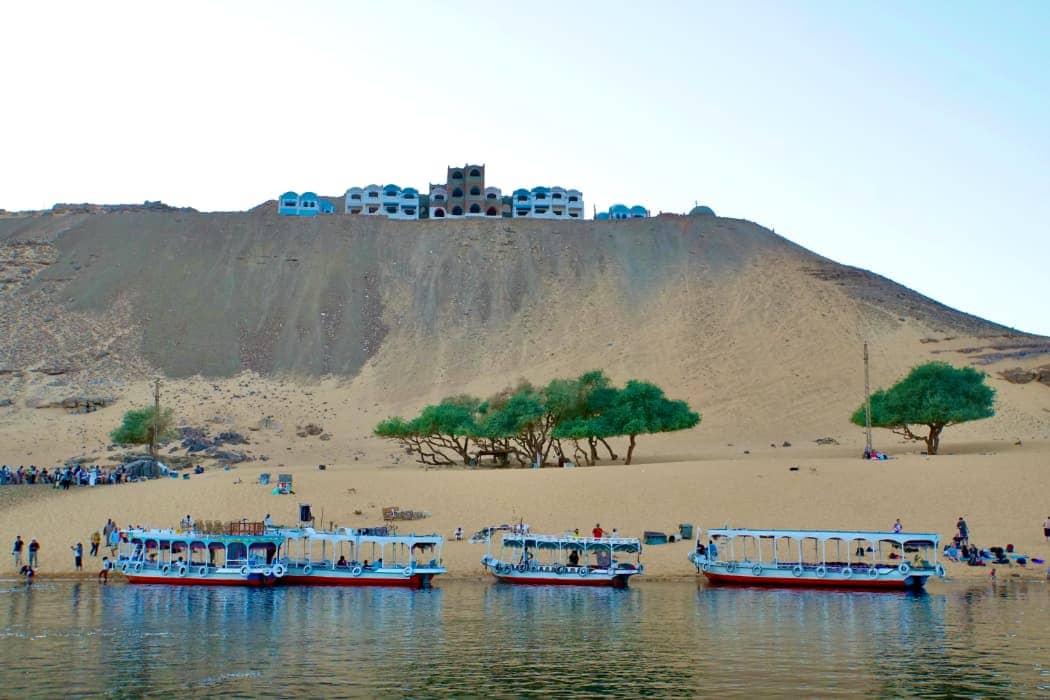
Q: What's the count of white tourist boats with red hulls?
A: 4